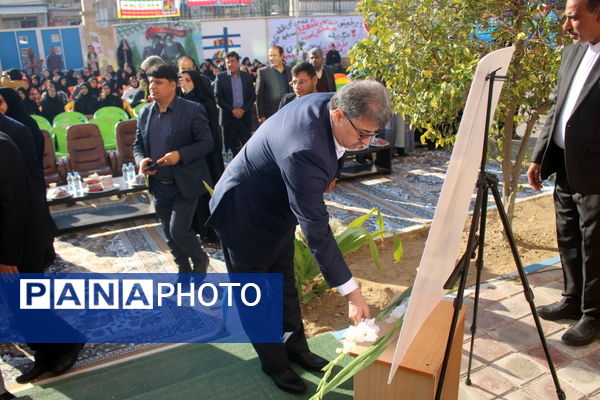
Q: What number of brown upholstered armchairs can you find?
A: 3